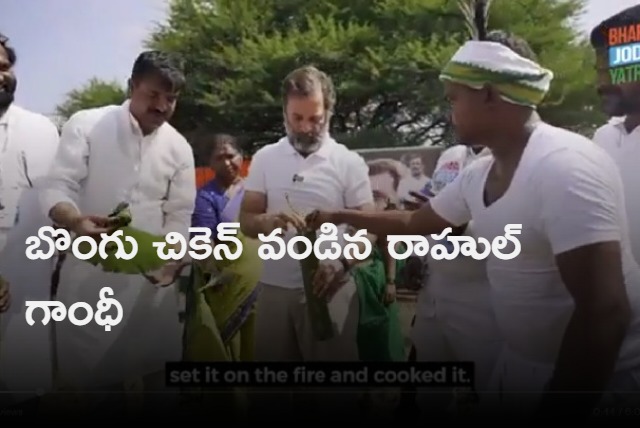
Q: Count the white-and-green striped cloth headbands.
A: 1